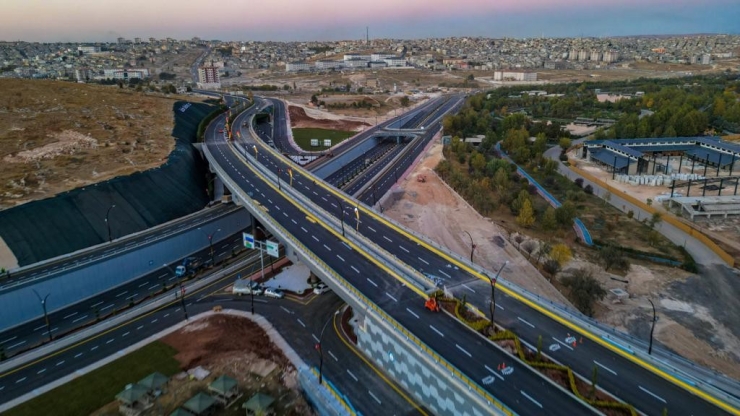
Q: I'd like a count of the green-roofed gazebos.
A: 6